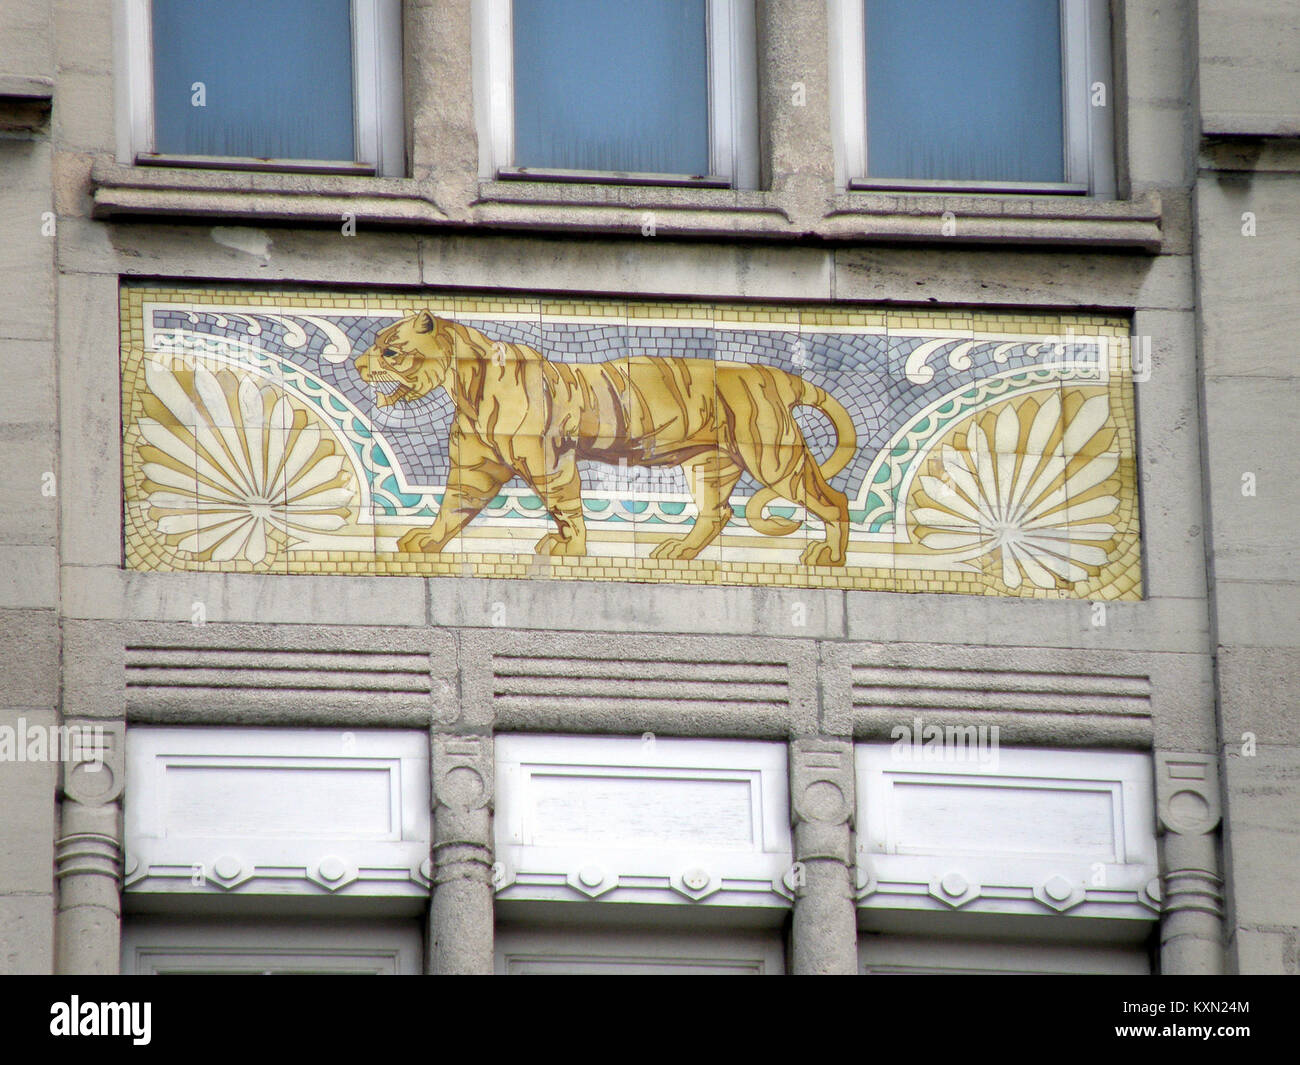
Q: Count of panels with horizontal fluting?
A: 3